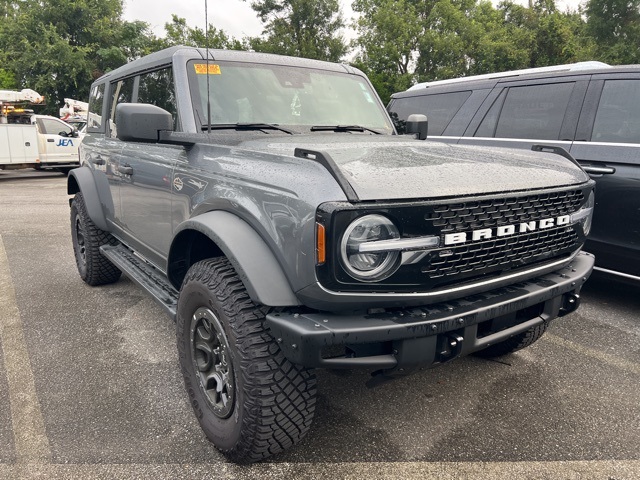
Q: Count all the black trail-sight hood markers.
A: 2